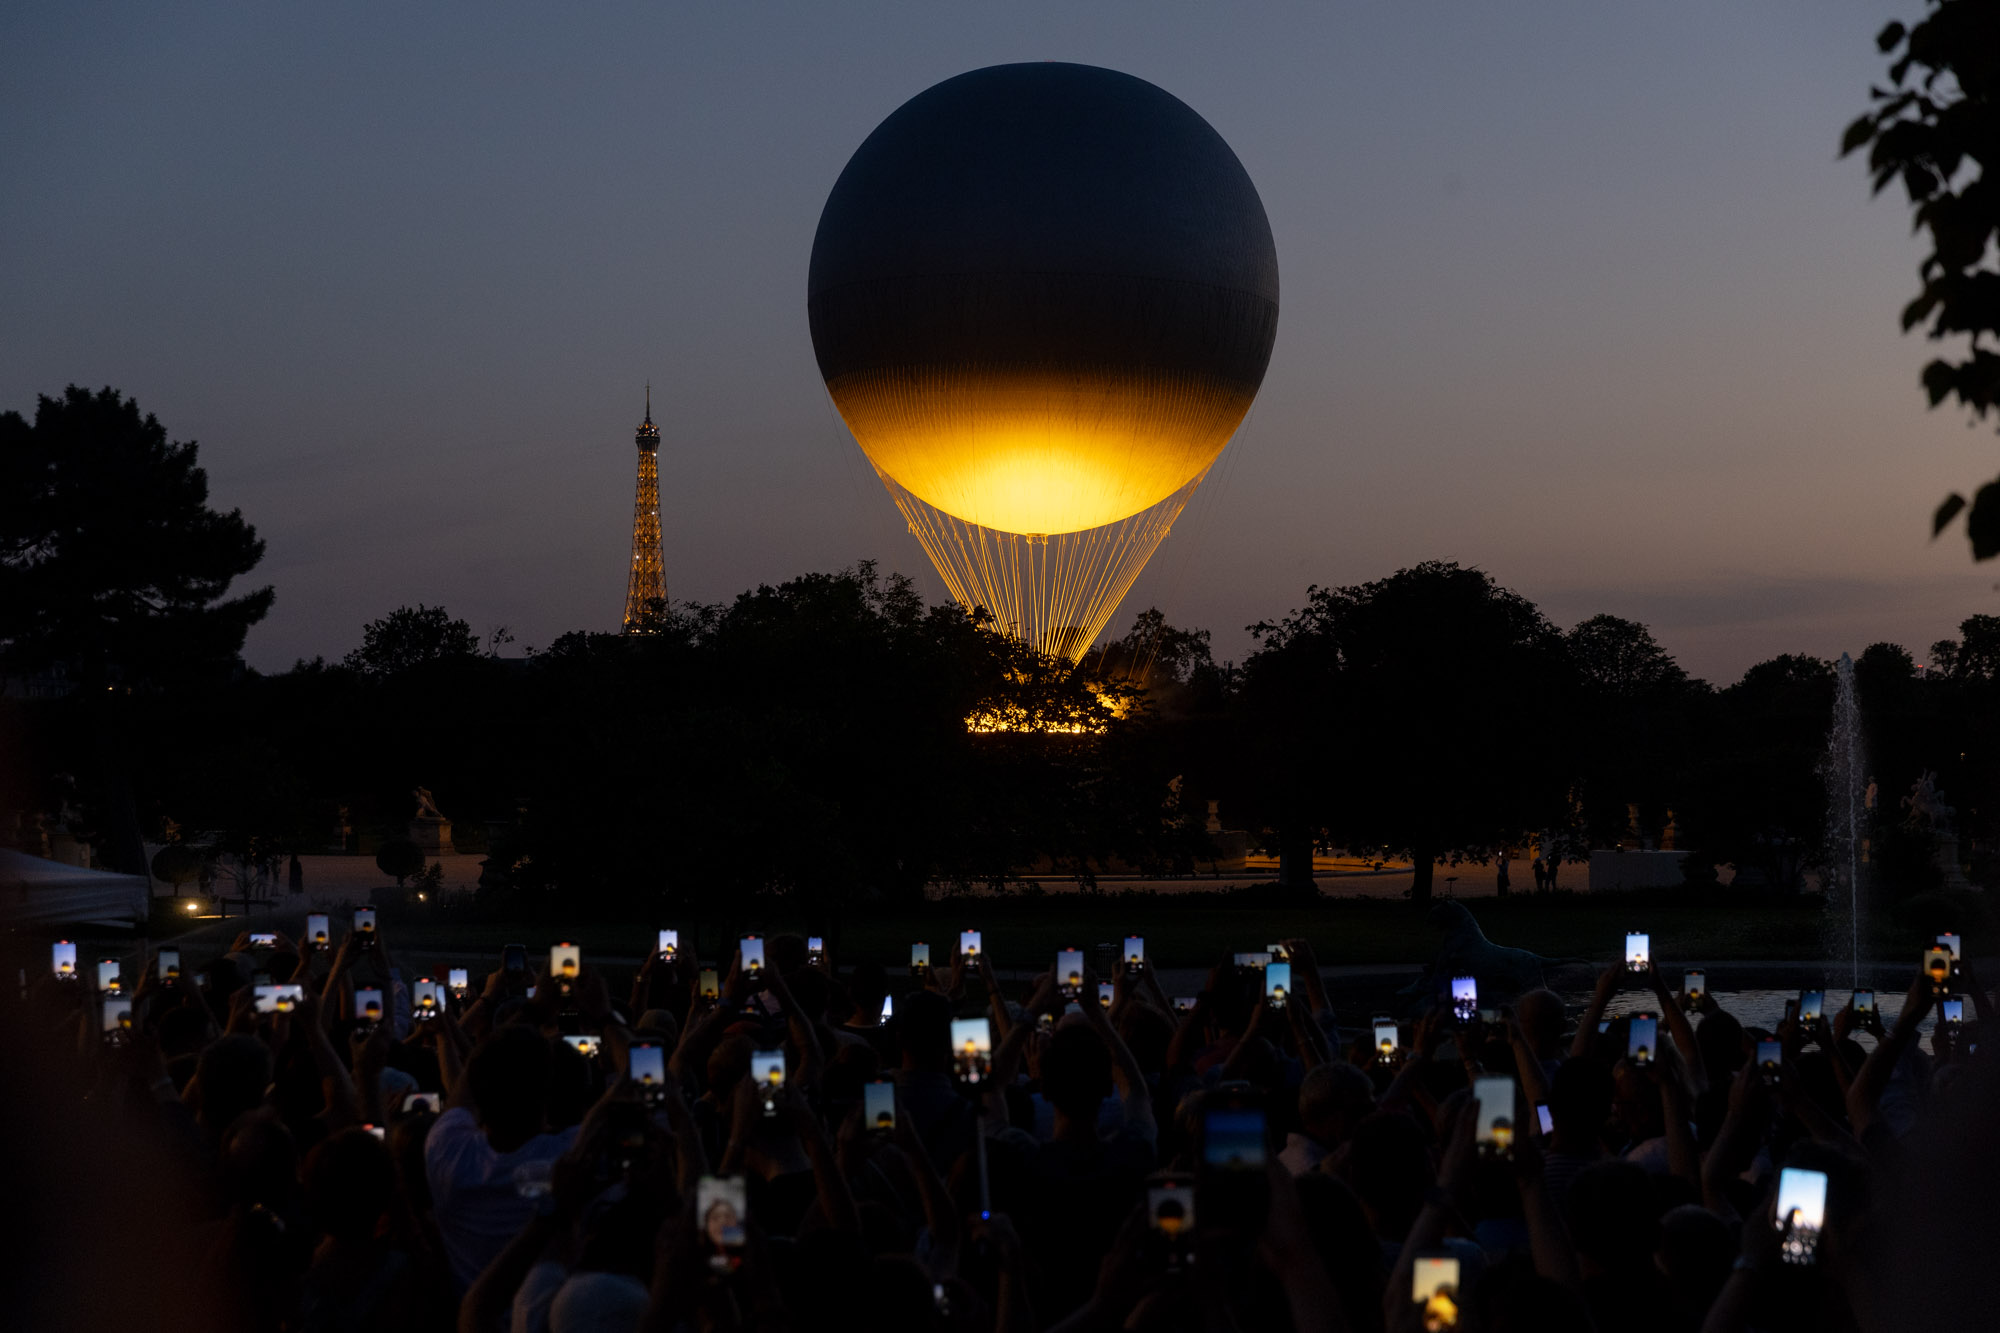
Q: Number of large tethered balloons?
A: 1